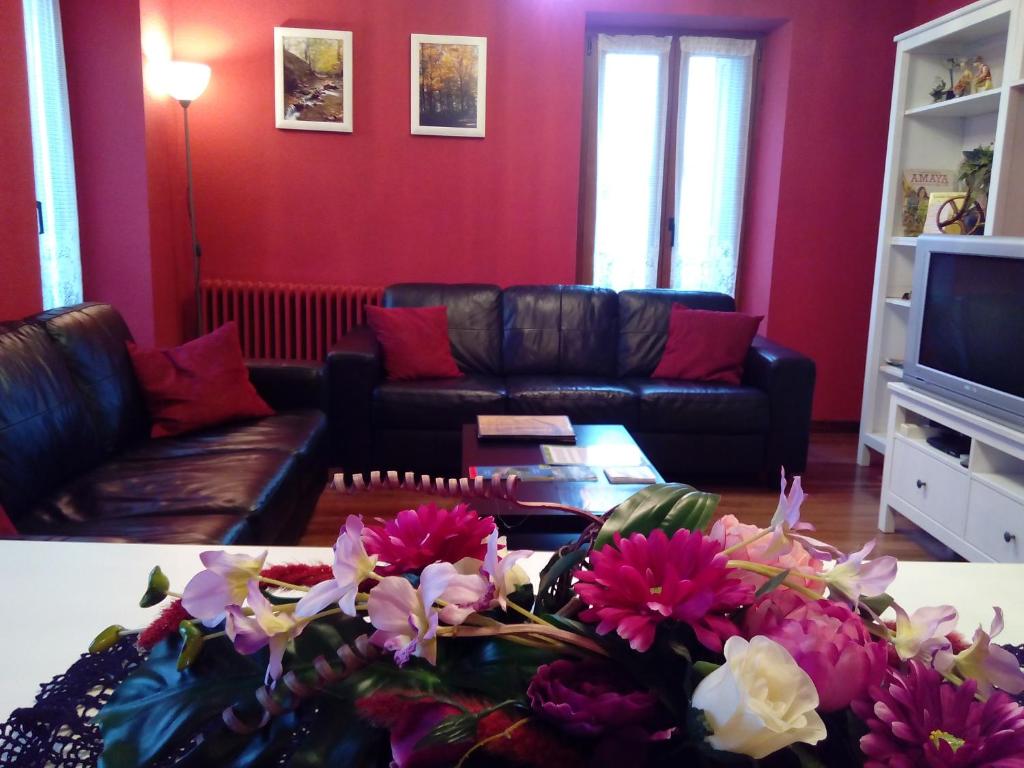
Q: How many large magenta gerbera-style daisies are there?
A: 3